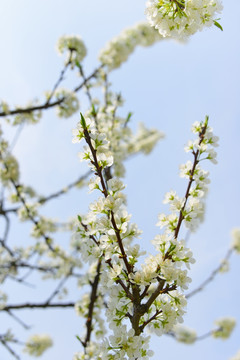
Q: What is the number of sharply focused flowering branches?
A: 2